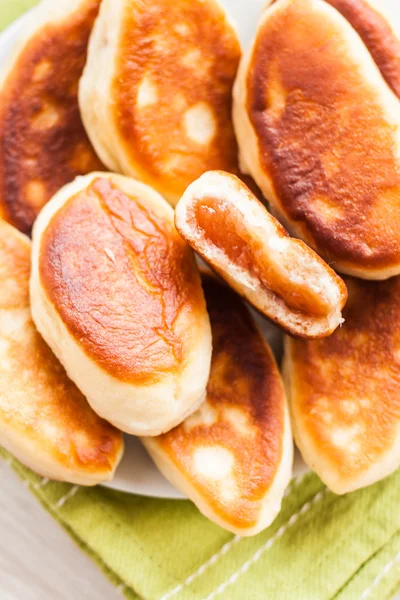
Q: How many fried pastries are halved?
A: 1